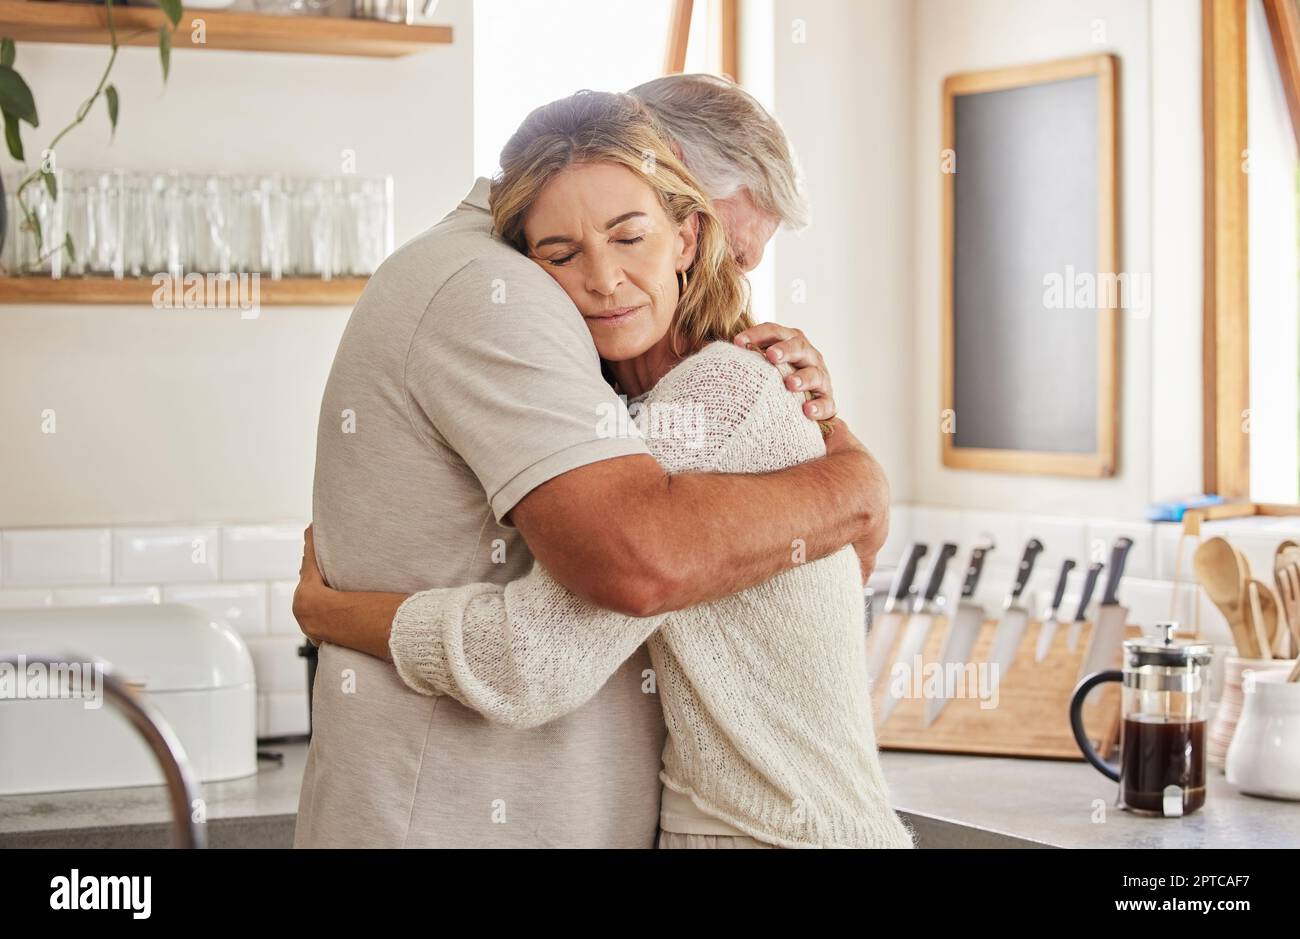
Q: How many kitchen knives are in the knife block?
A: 7